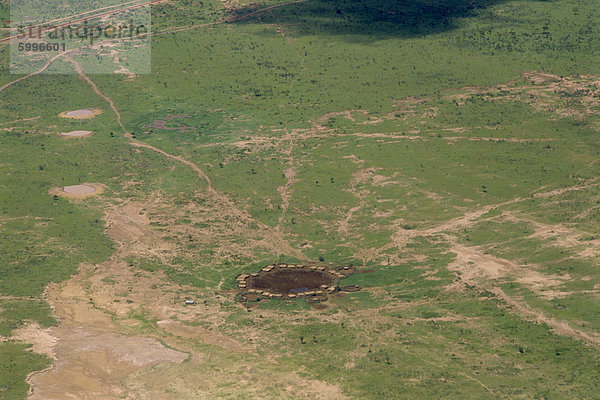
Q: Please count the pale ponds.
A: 3